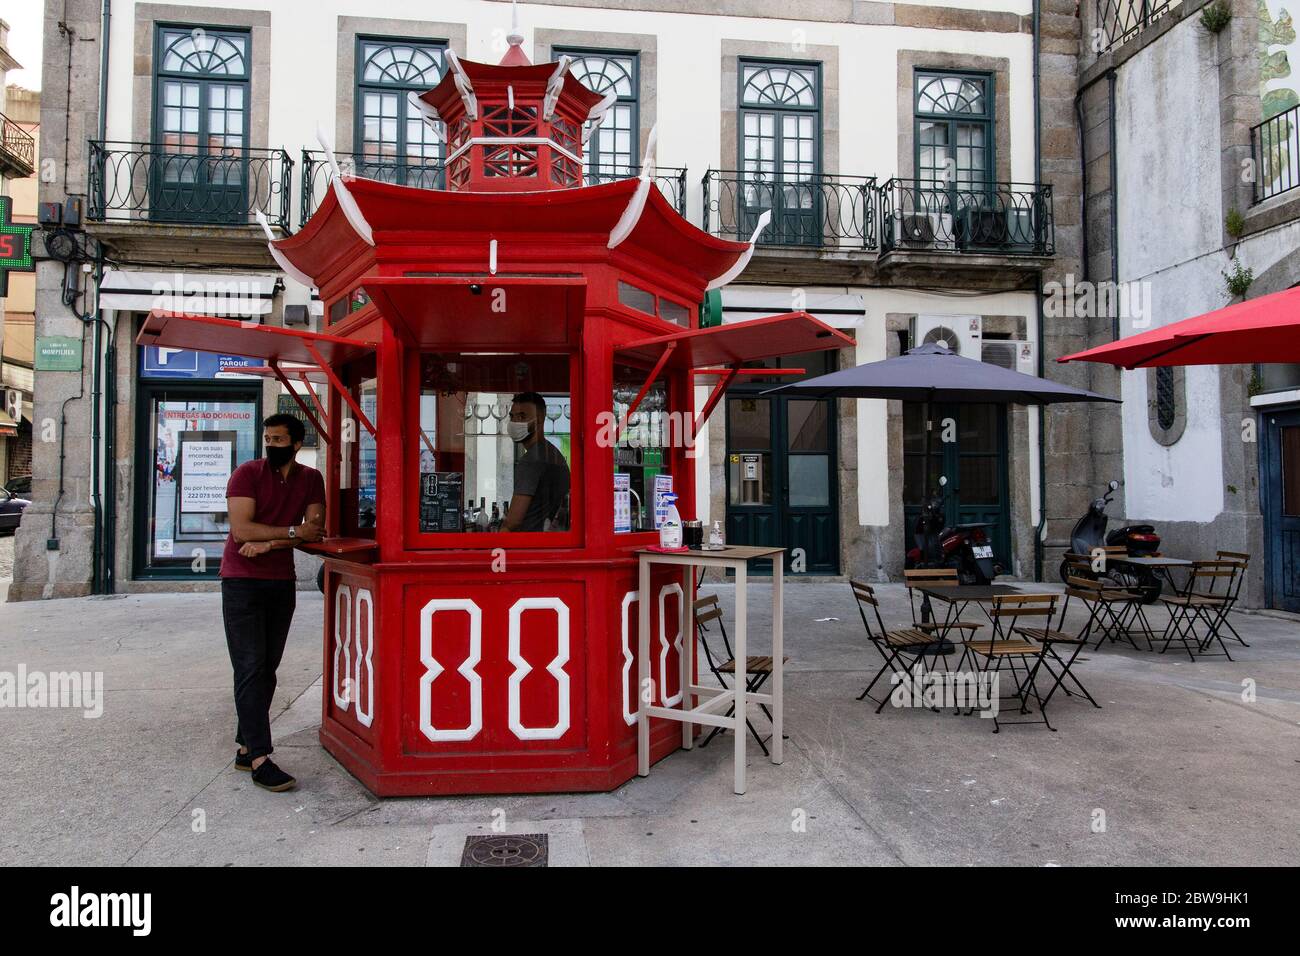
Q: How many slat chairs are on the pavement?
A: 9